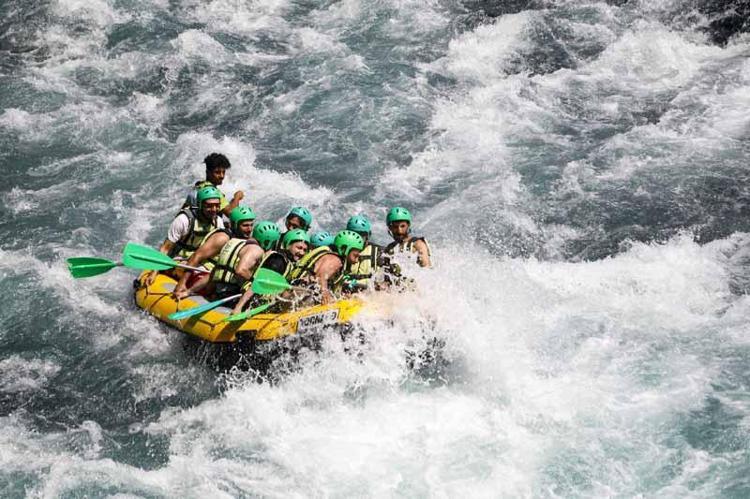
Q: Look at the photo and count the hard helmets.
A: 9